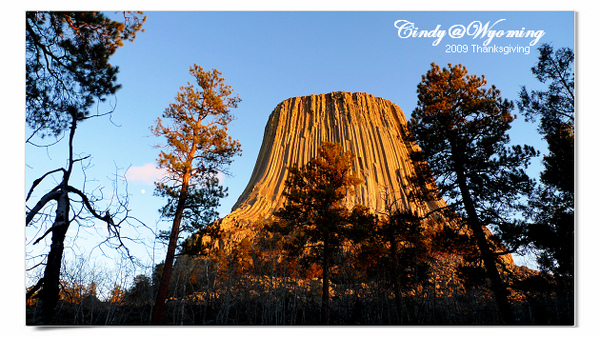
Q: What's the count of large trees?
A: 5